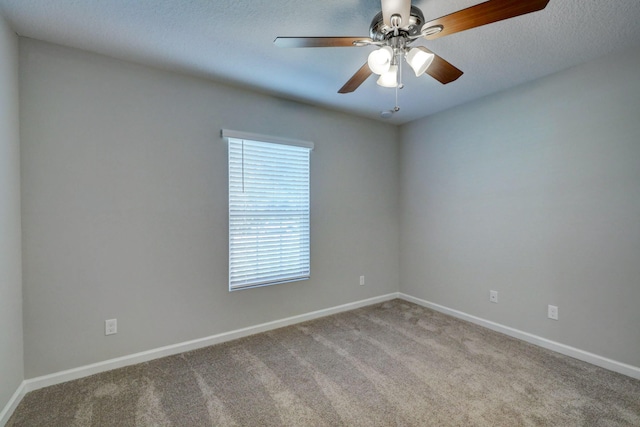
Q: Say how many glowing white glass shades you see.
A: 3